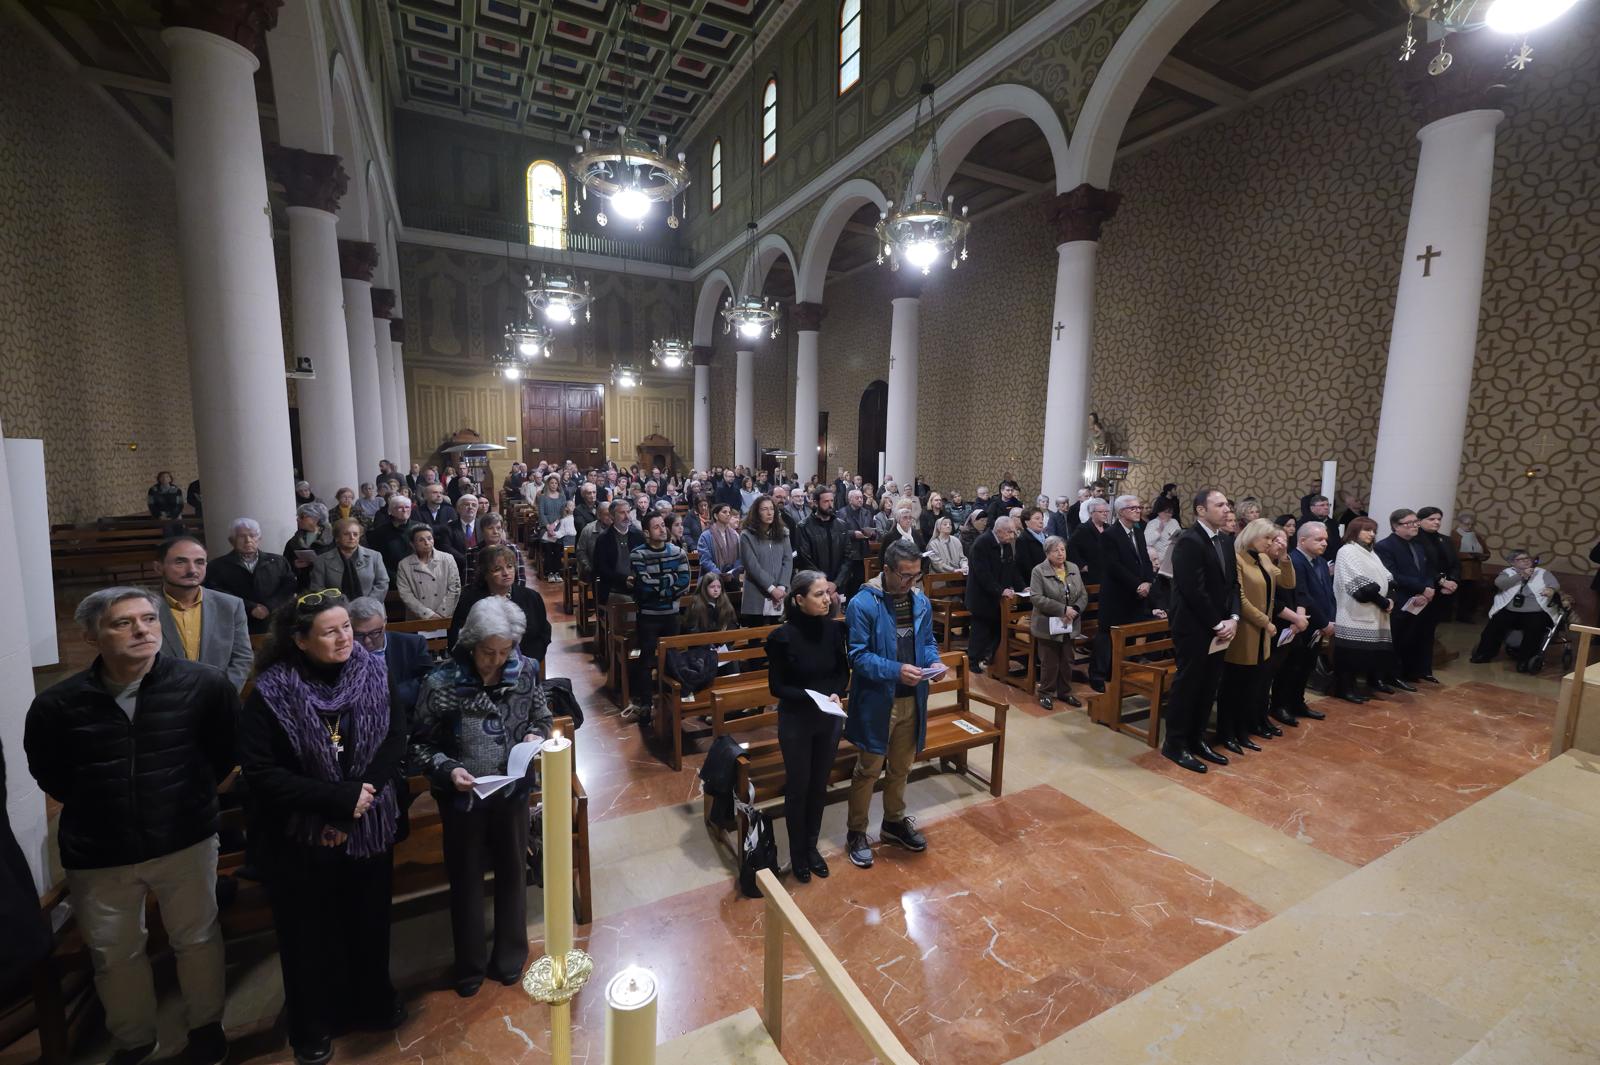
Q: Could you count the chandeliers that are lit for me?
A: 9